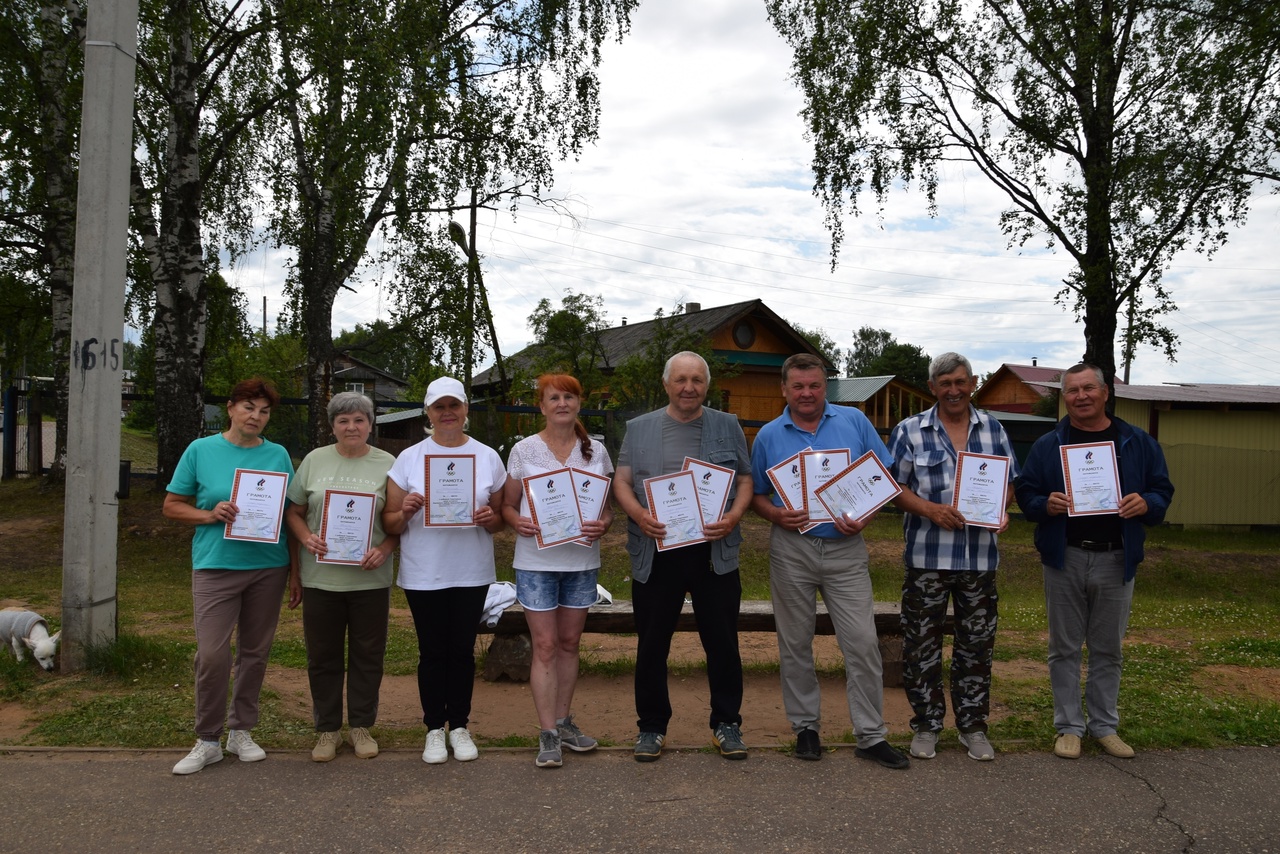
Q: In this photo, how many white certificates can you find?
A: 12